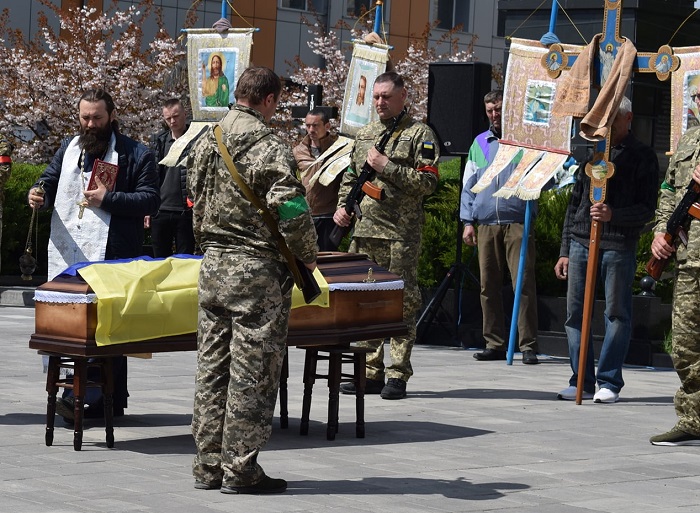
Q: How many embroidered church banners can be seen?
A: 4